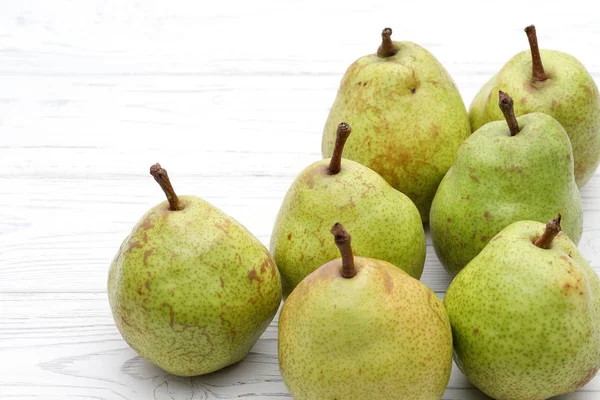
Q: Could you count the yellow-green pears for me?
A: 7